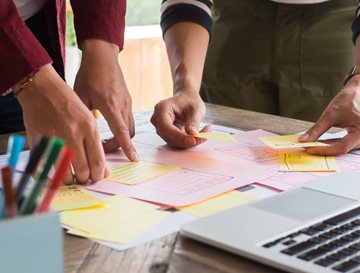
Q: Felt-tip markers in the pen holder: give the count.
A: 5